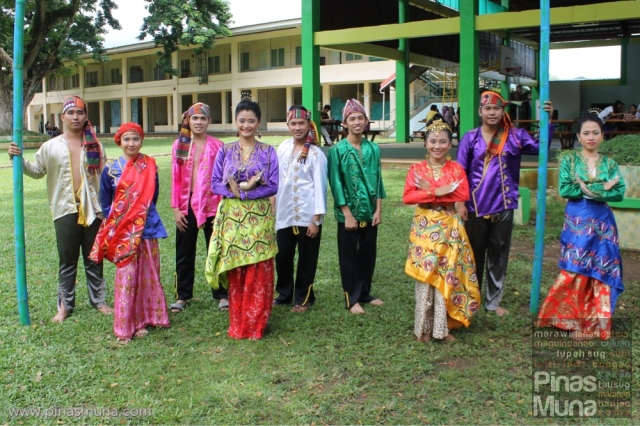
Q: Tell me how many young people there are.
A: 9